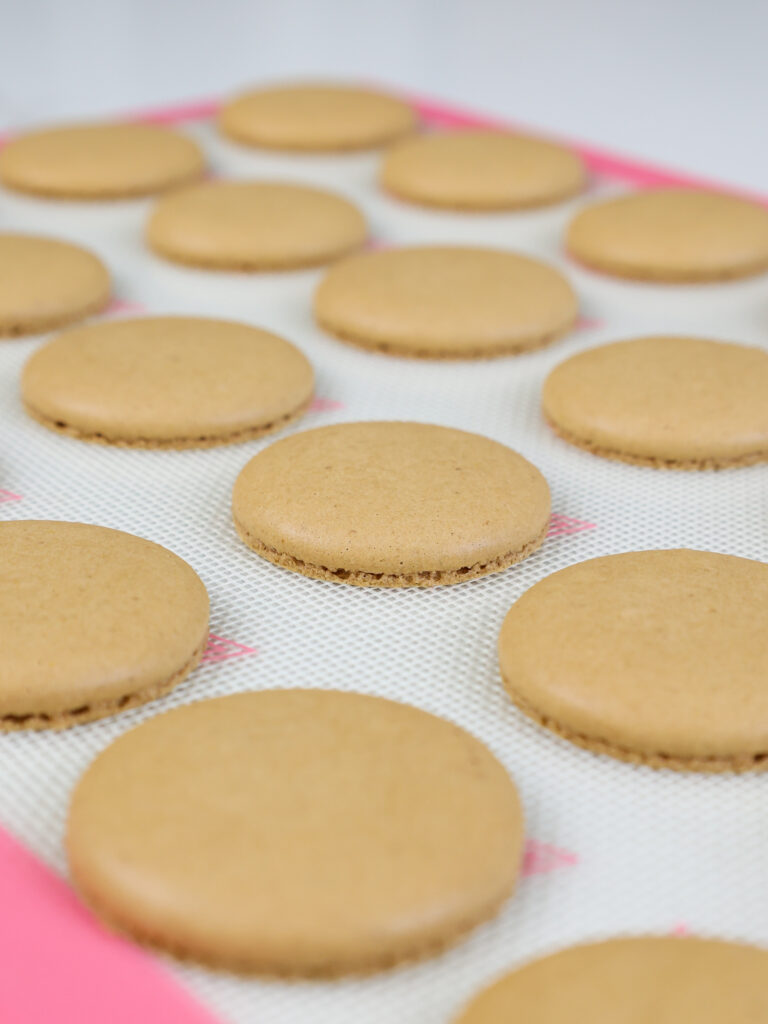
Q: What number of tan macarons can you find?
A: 14